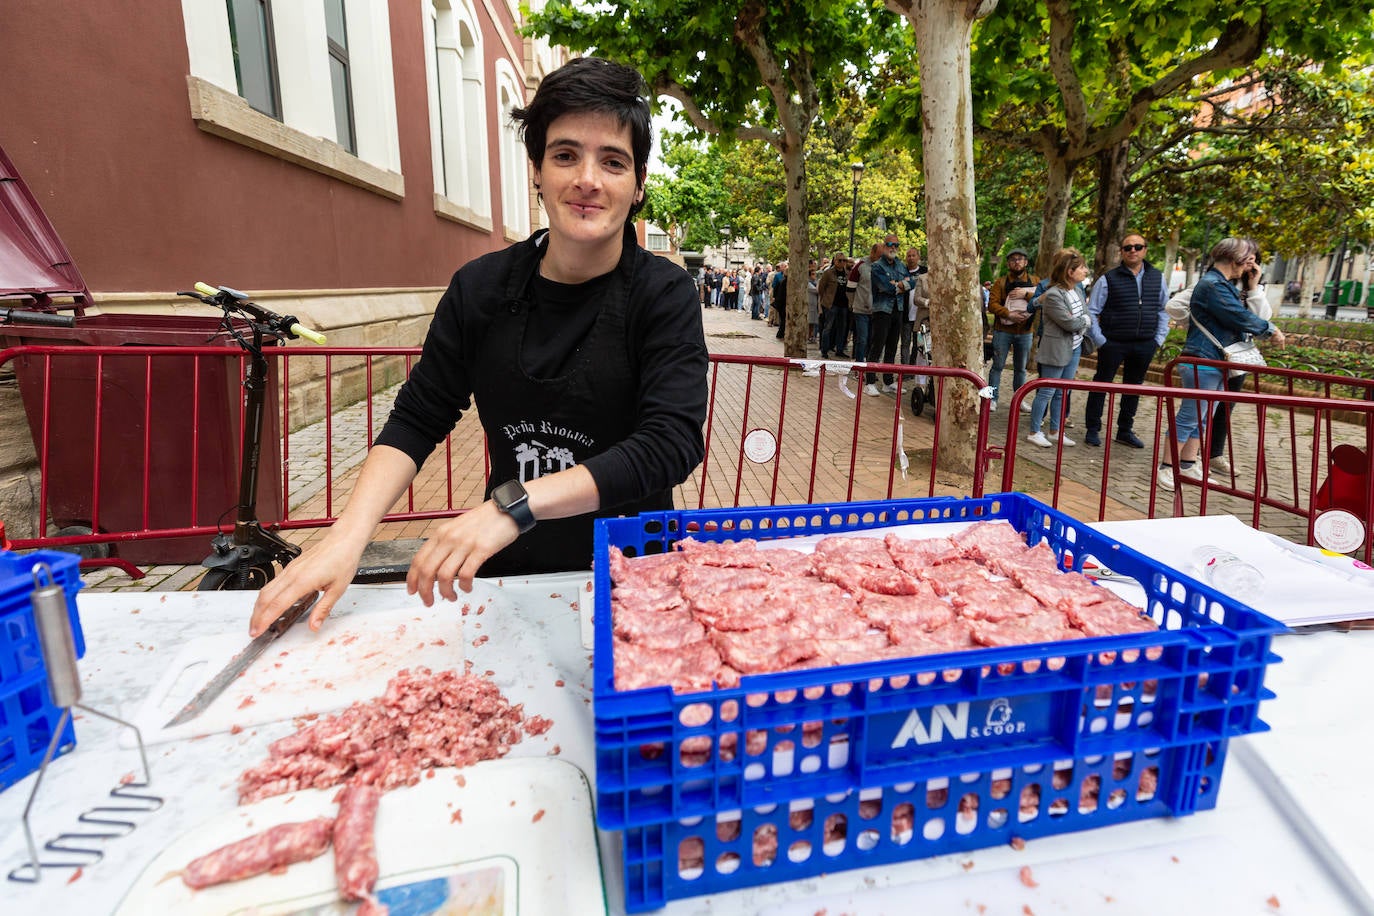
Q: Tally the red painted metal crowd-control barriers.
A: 4